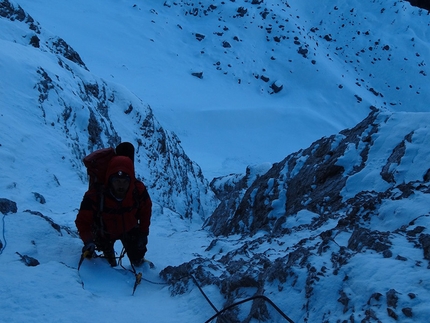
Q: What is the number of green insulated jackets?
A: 0